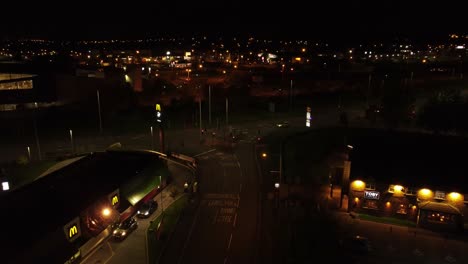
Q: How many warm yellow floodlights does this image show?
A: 4